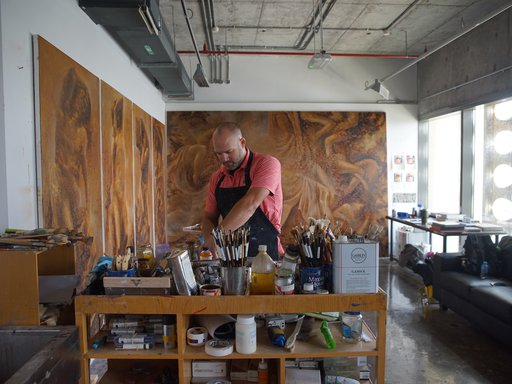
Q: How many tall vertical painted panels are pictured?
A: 4